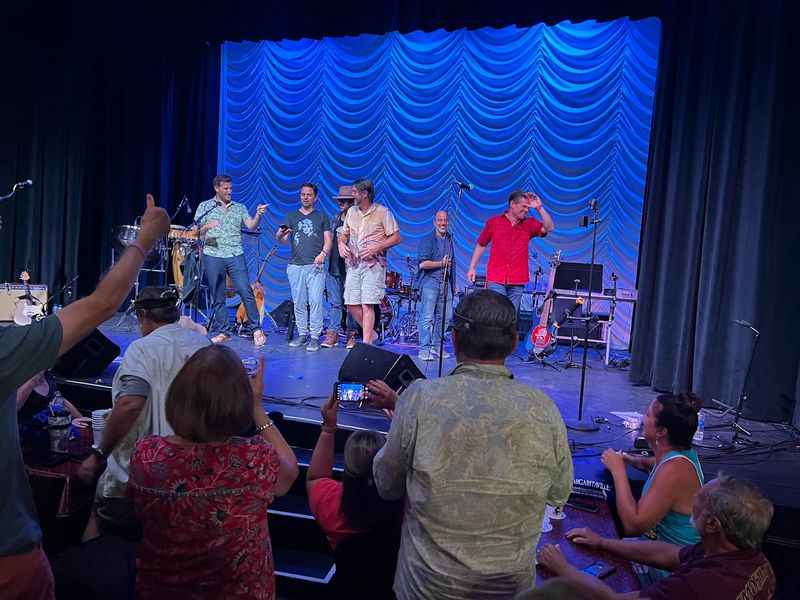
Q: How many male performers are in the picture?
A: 6